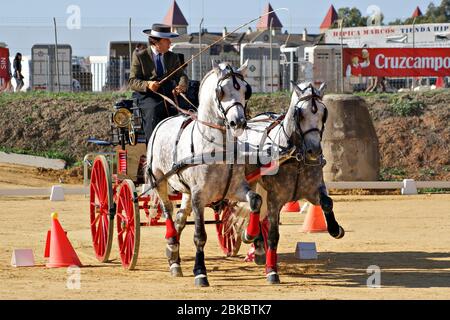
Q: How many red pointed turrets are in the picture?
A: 4